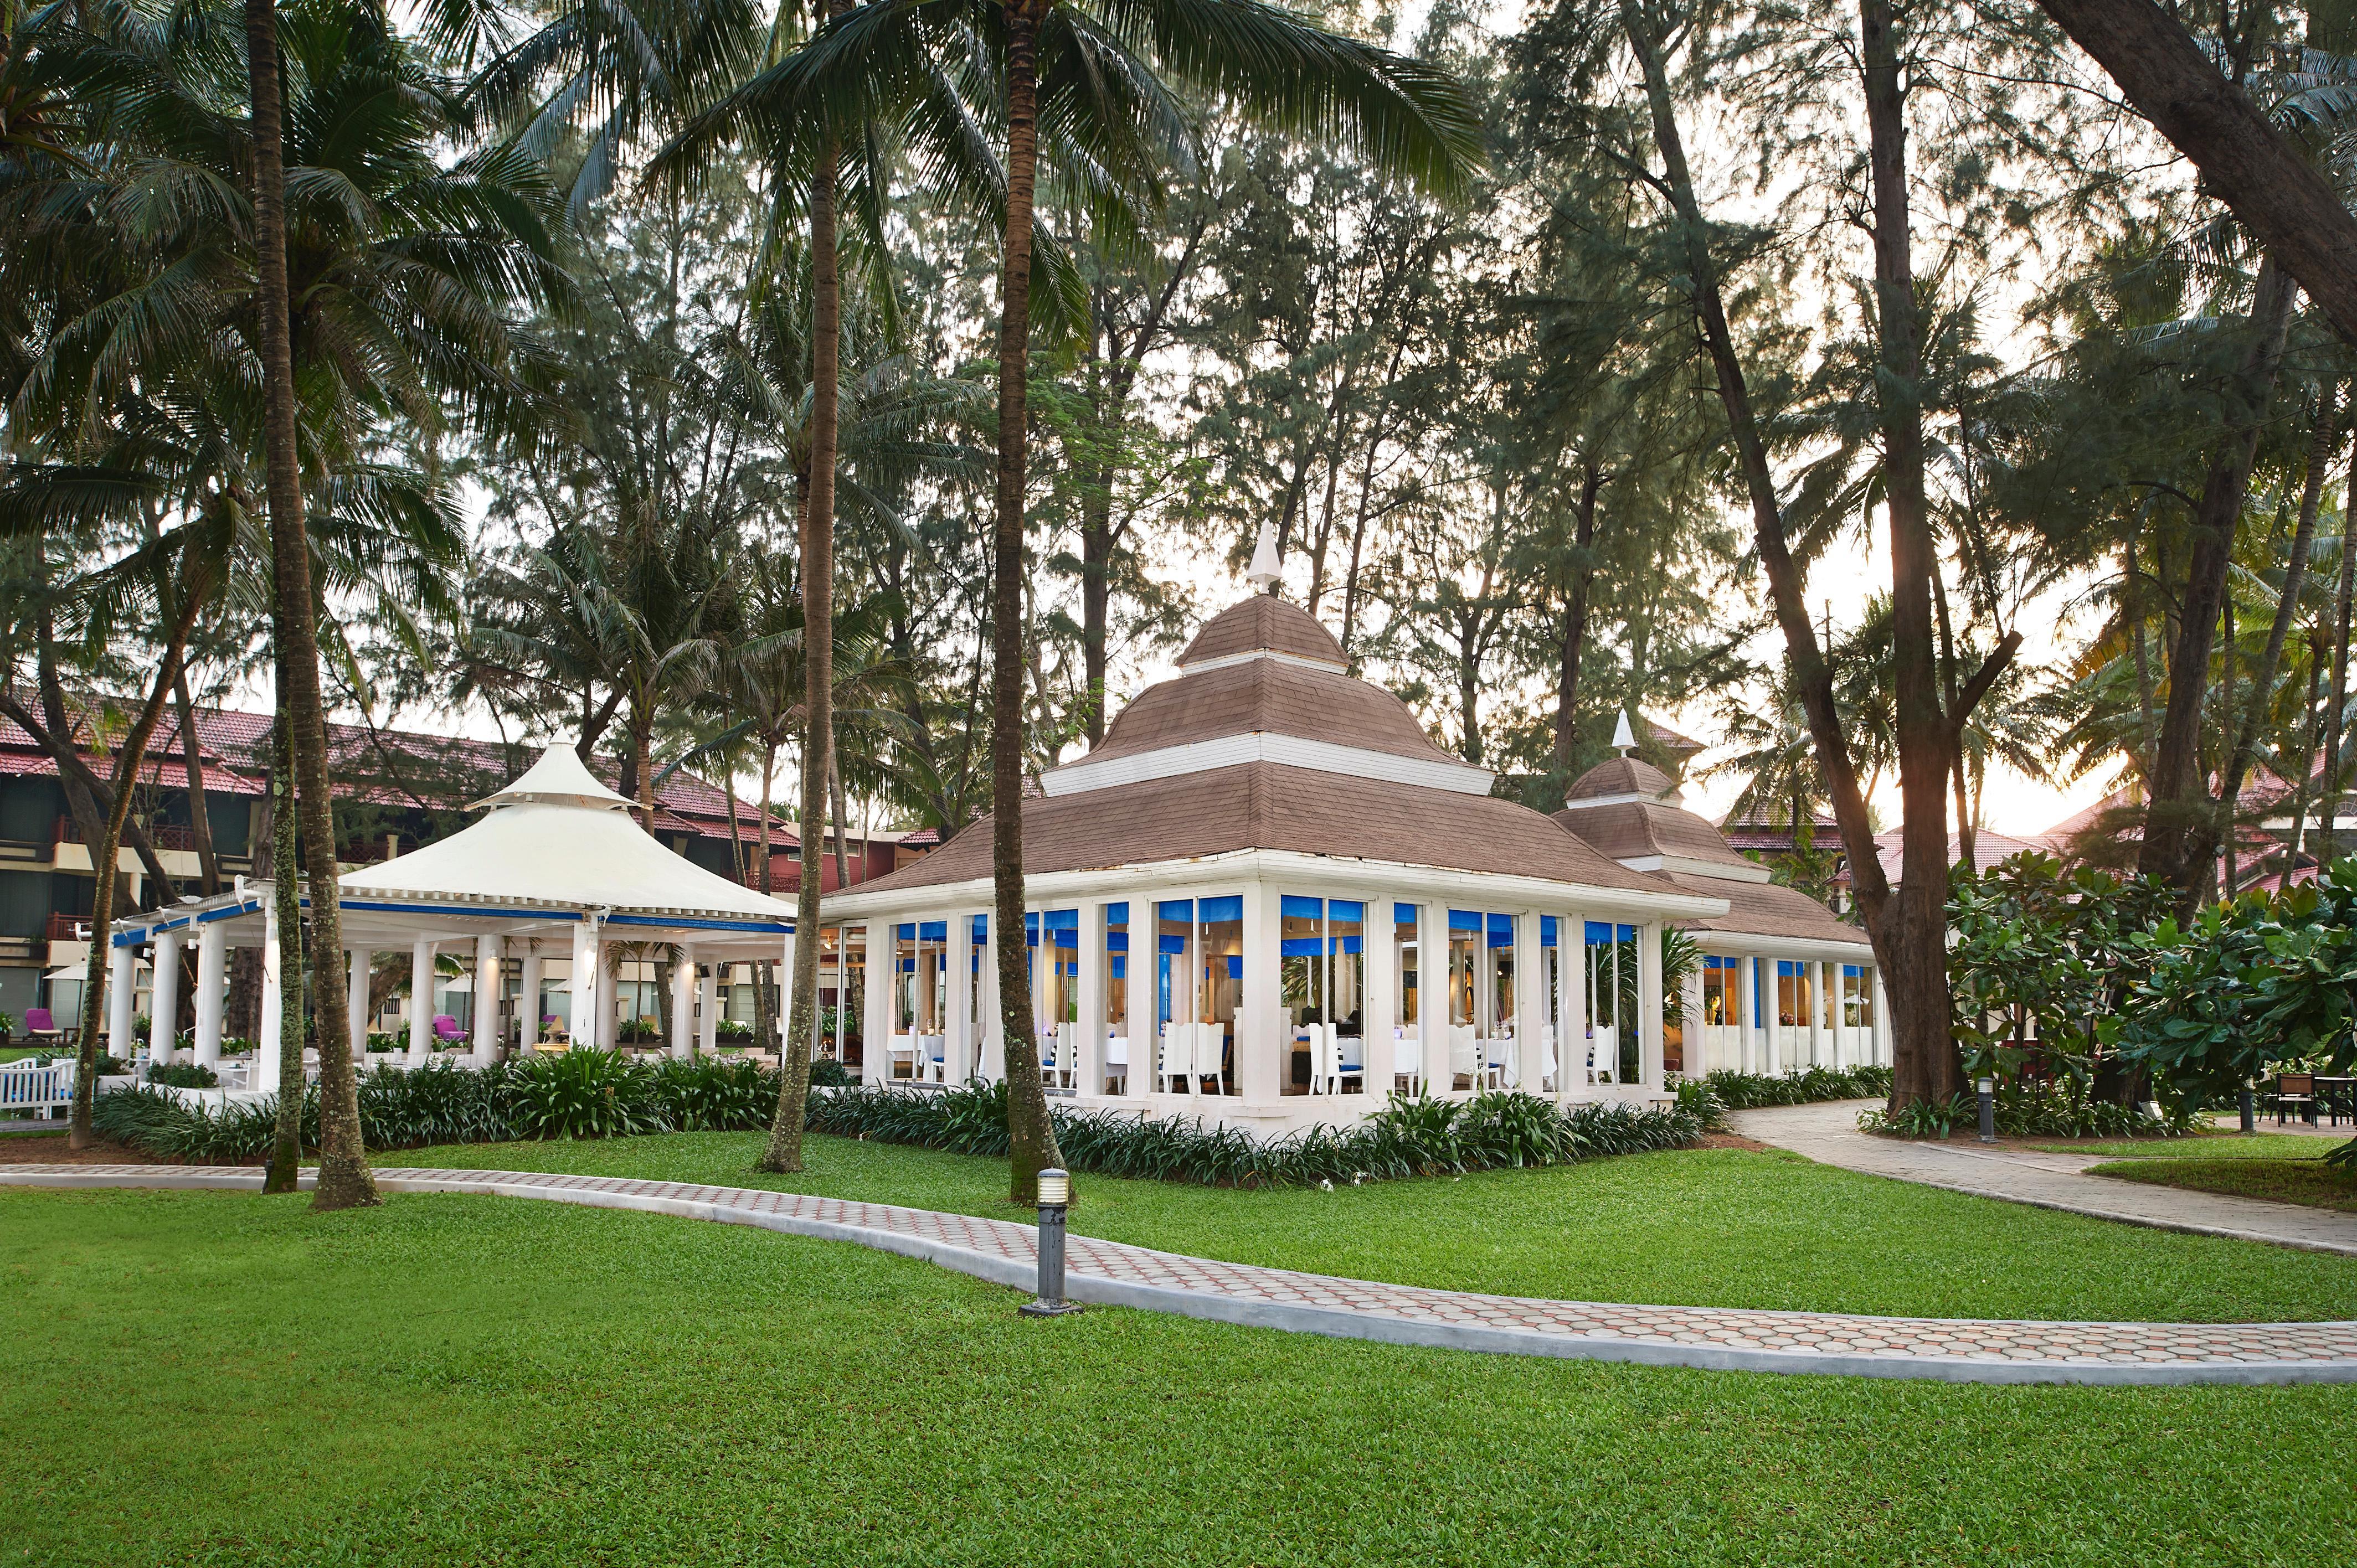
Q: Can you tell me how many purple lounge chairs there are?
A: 3